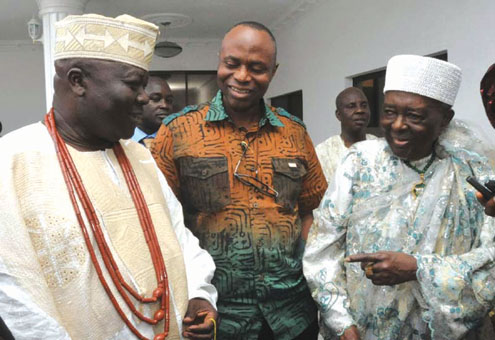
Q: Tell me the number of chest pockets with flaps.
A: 2